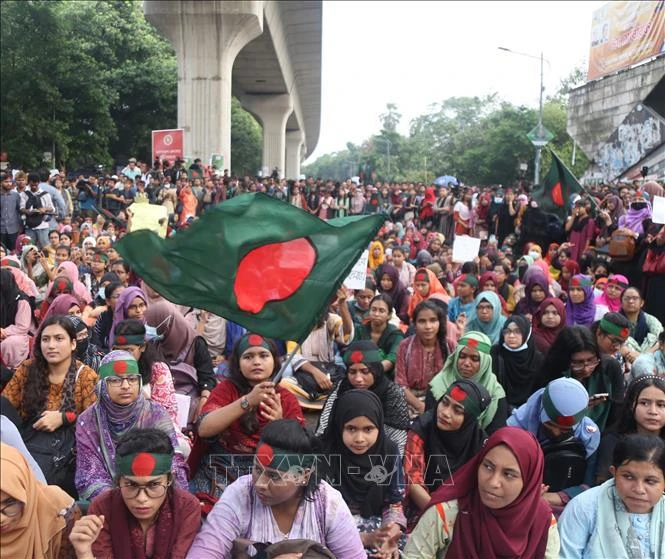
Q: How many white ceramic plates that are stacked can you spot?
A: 0